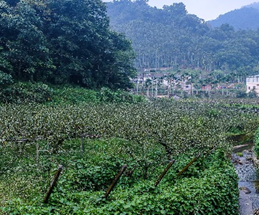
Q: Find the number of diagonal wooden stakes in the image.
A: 4